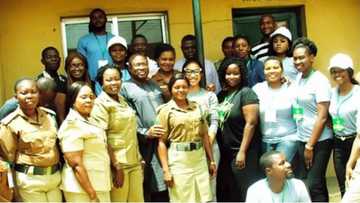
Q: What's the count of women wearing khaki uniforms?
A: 4